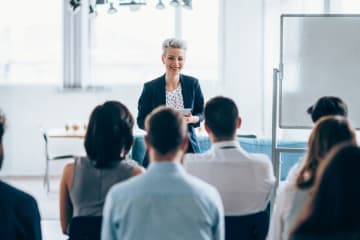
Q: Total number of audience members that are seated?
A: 7